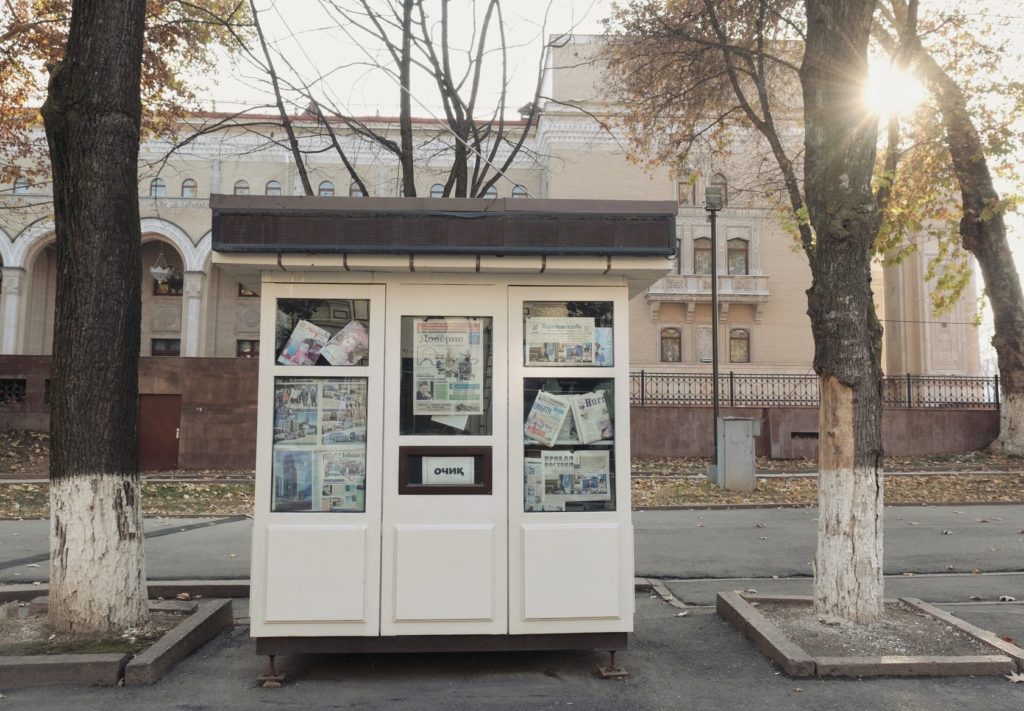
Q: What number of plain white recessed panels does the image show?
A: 3